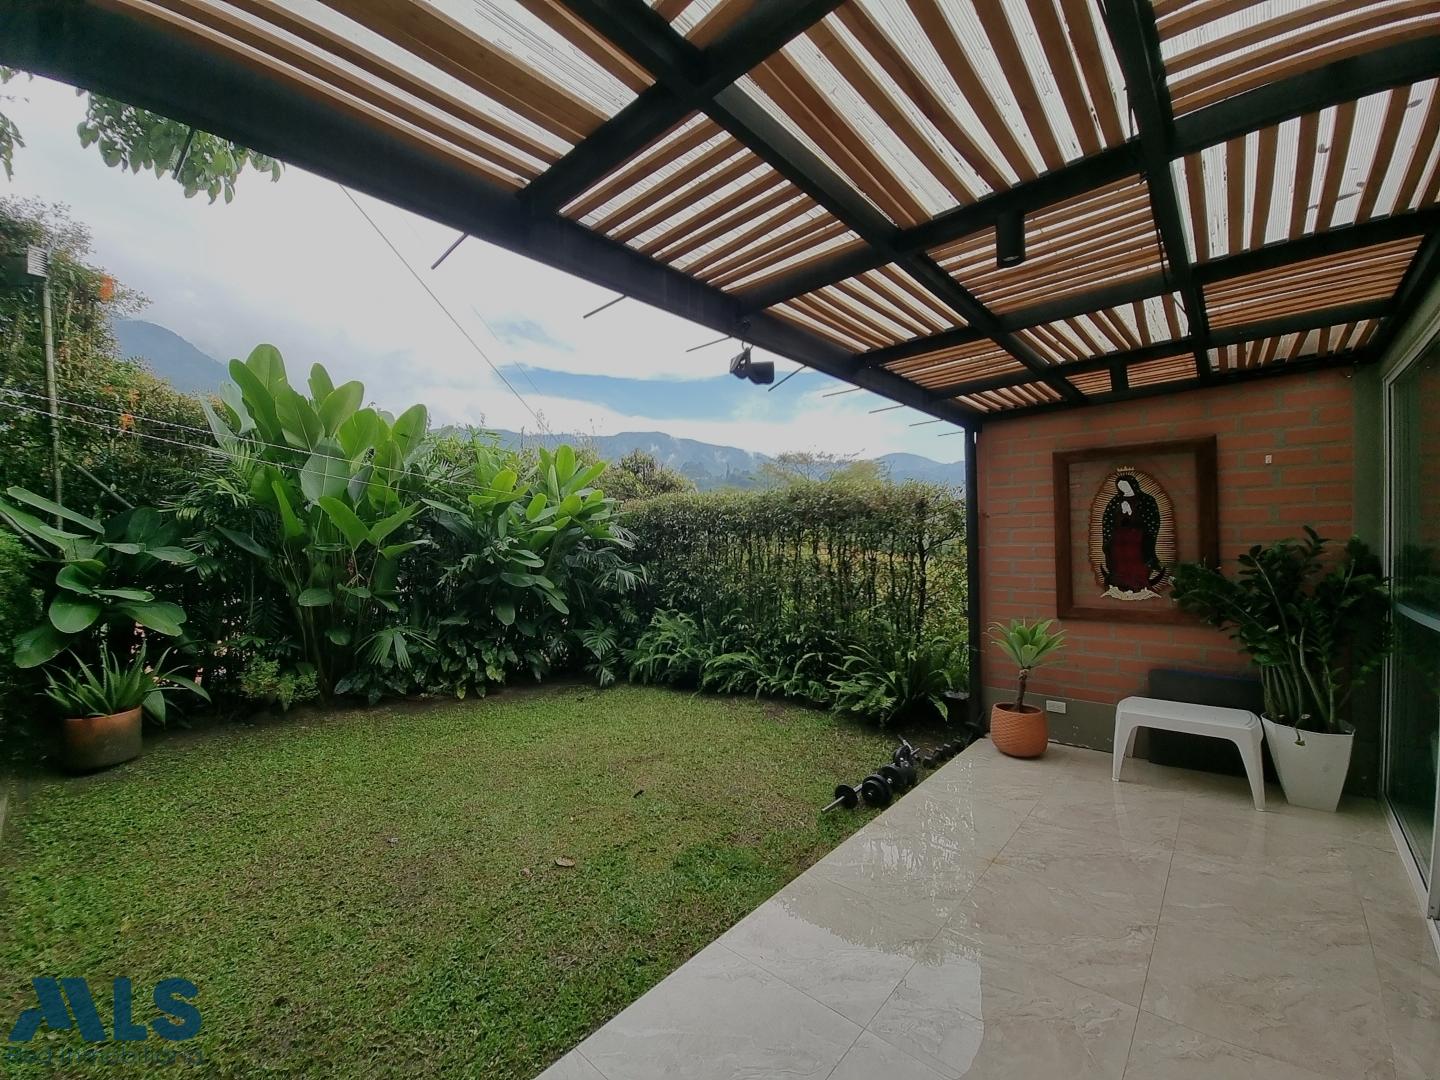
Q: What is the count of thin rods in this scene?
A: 9